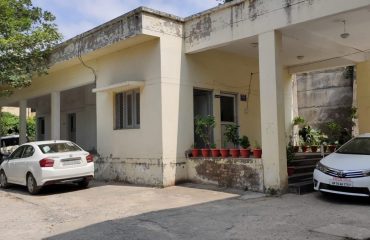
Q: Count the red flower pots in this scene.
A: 13